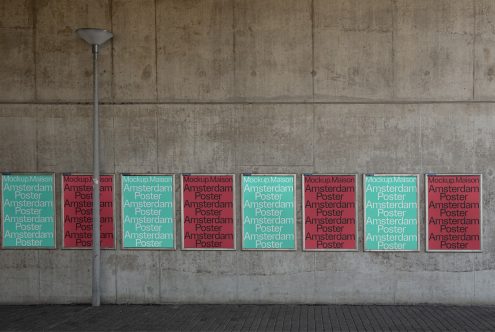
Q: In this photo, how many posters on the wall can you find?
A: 8